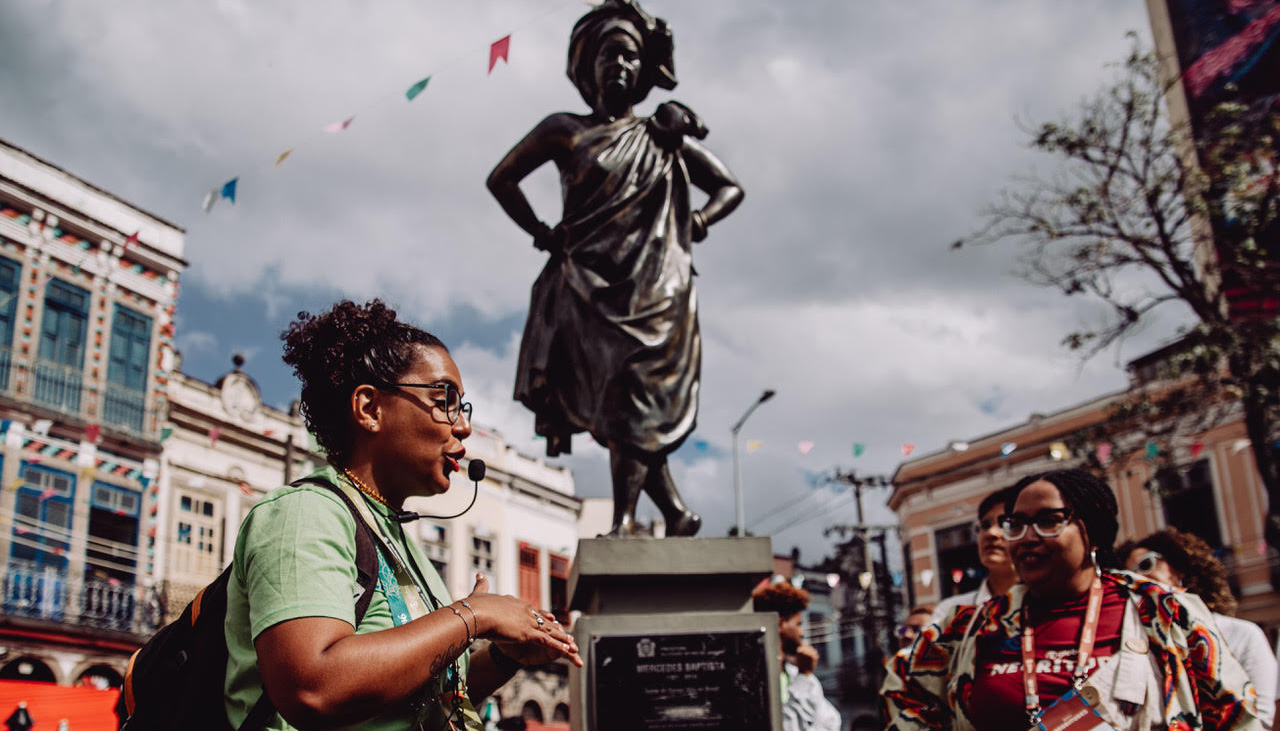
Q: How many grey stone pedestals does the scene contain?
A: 1